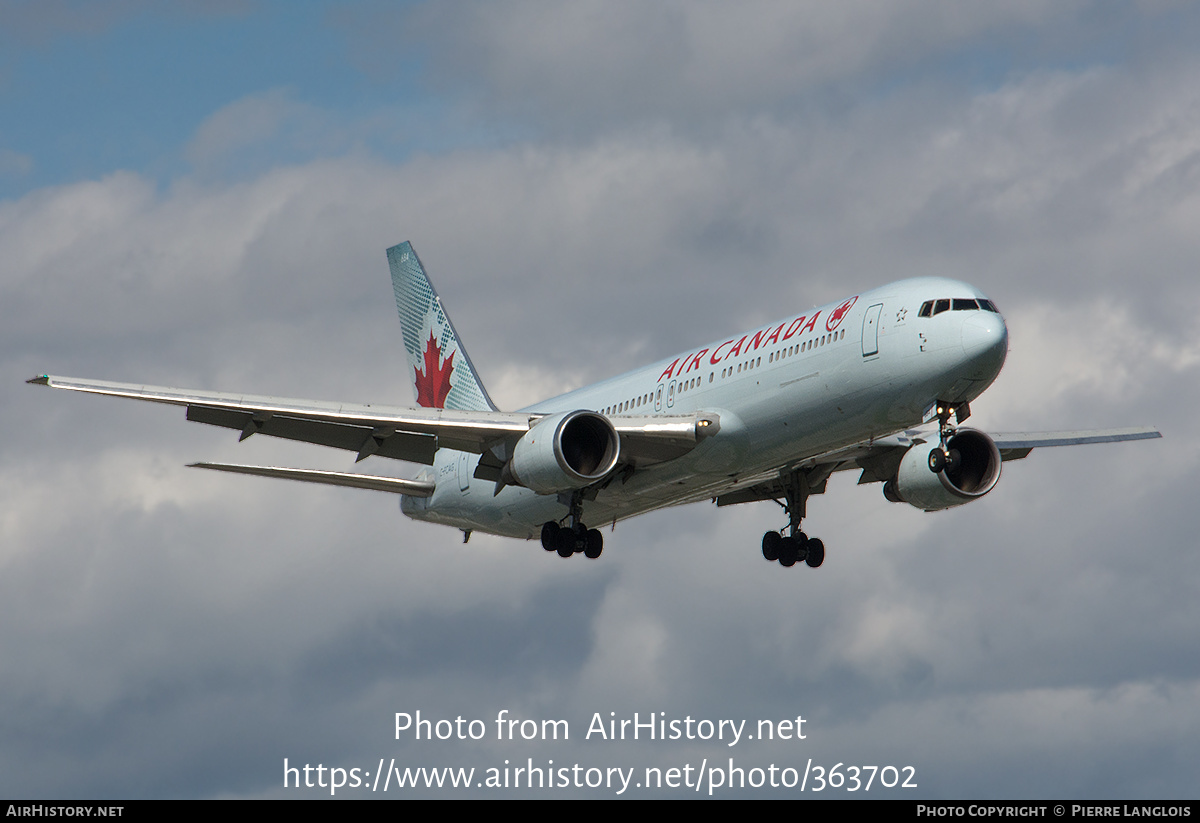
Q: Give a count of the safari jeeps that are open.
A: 0